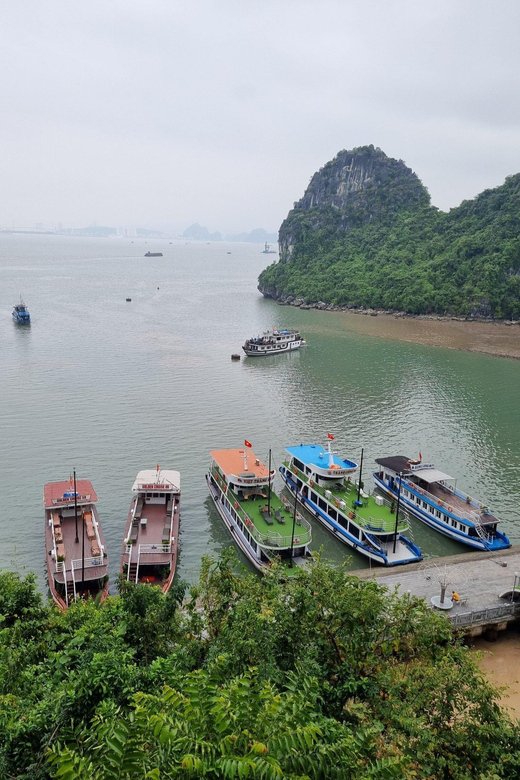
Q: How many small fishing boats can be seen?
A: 1